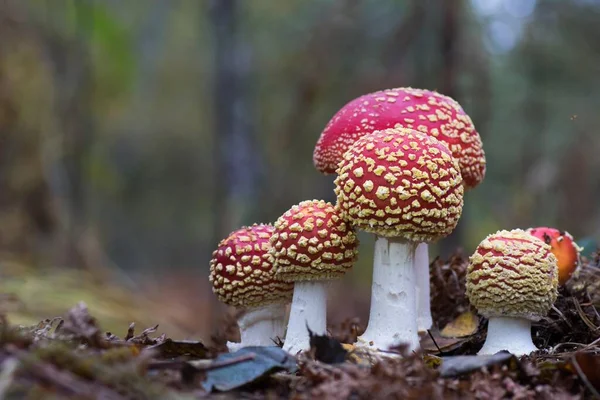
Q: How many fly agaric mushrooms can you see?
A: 6